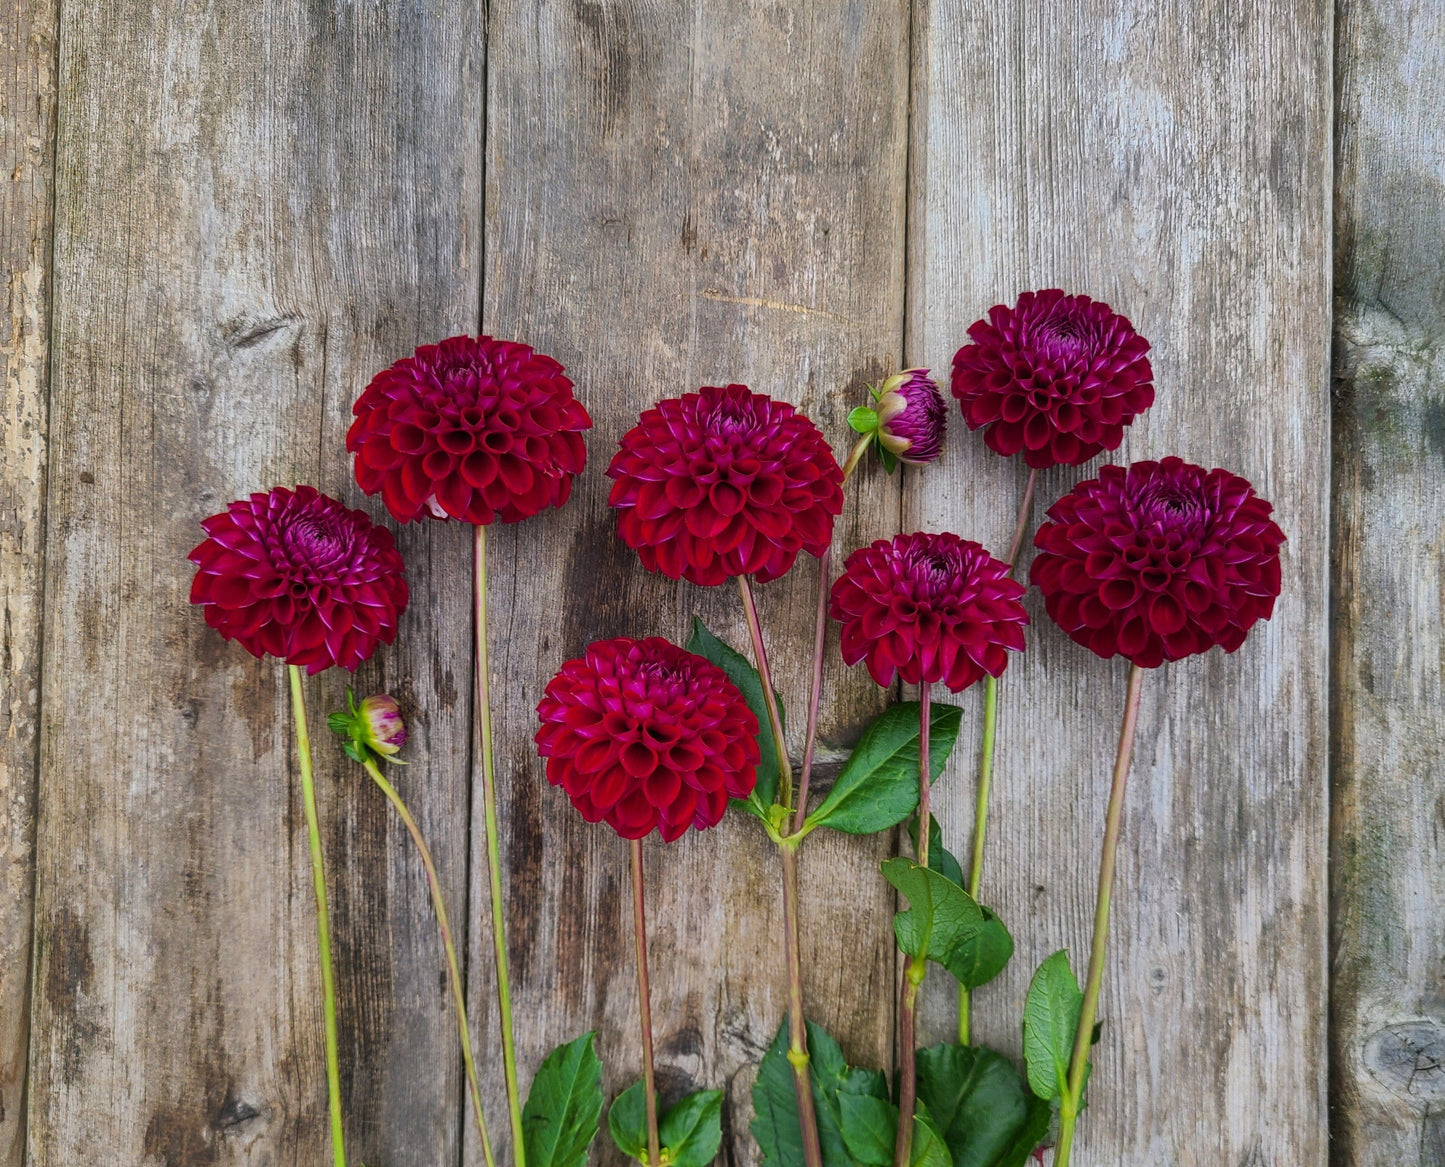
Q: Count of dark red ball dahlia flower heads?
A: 7